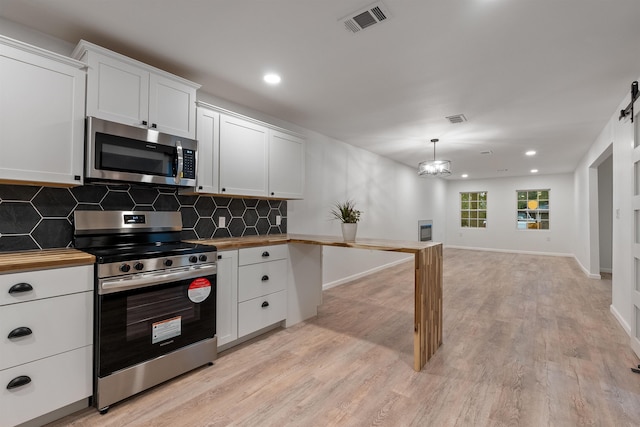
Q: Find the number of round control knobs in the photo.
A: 5